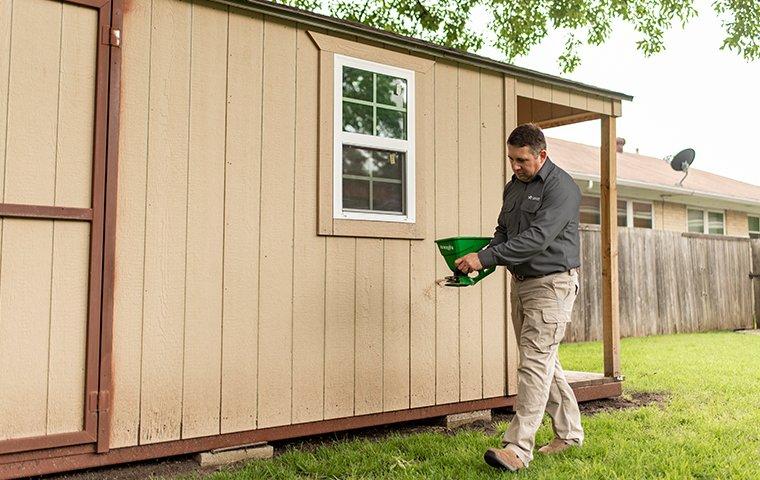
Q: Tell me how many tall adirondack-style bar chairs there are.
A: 0